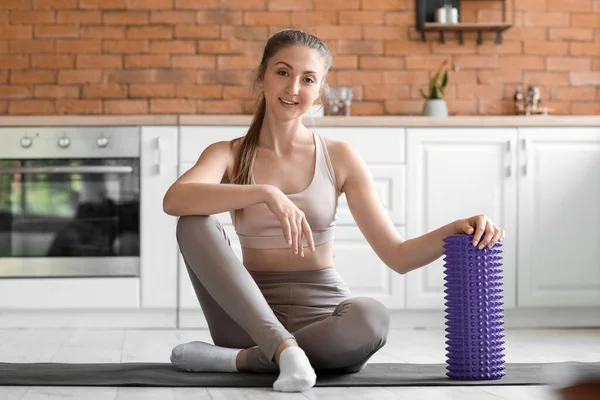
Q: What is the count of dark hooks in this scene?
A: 5